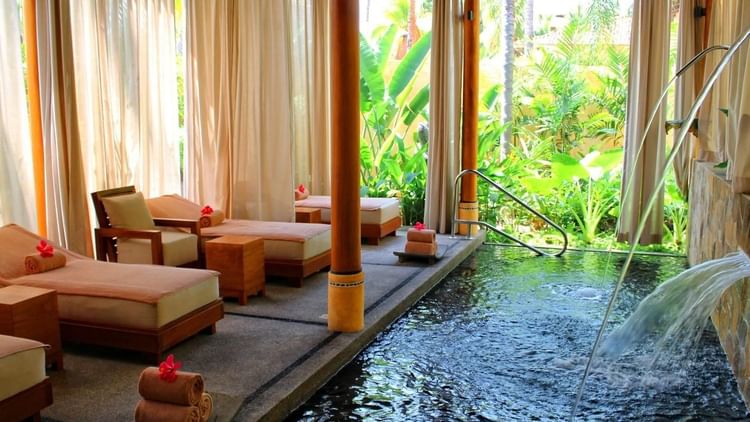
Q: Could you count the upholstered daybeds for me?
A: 4